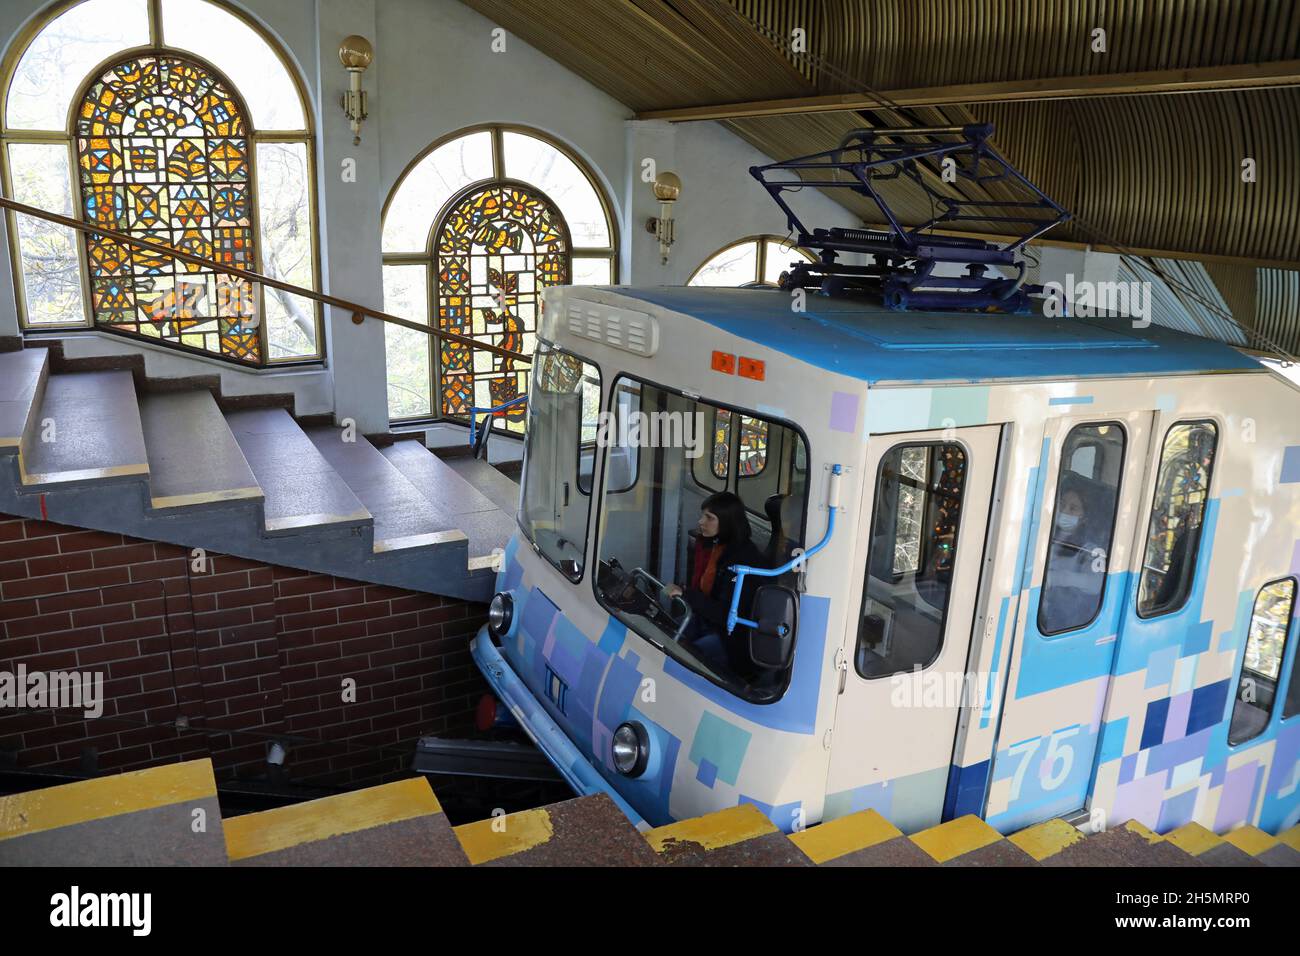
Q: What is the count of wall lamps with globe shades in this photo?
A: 2